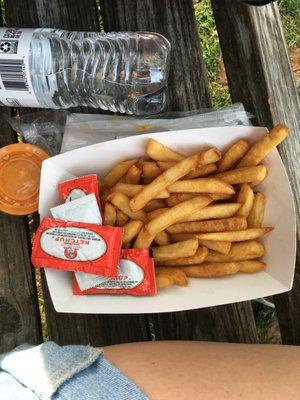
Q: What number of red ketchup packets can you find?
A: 3